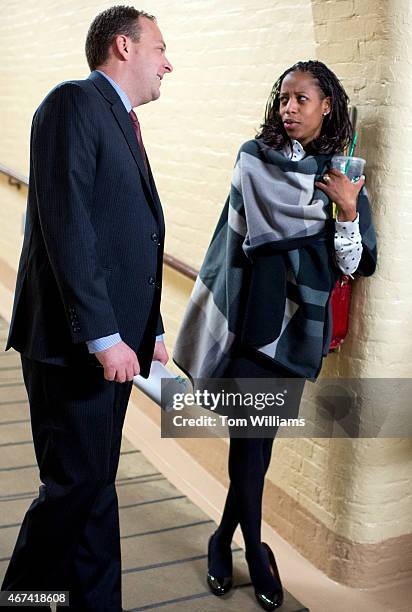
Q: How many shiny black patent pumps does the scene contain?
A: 2